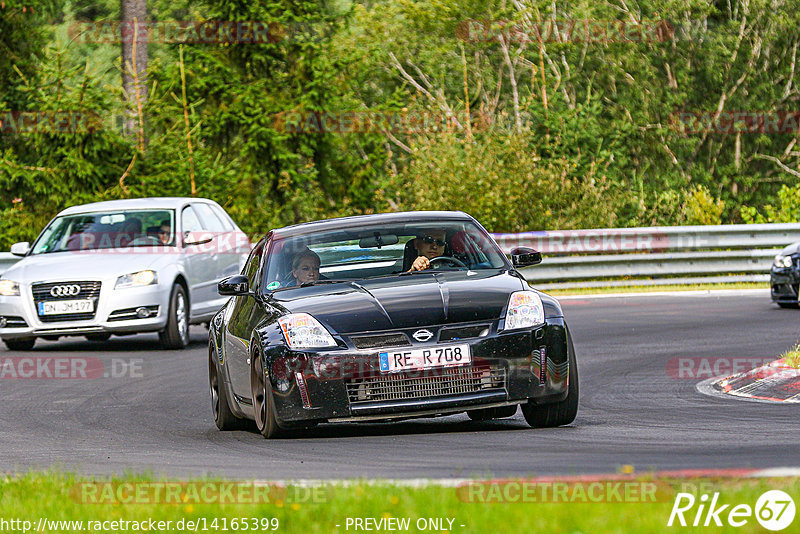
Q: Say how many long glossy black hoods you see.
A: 1